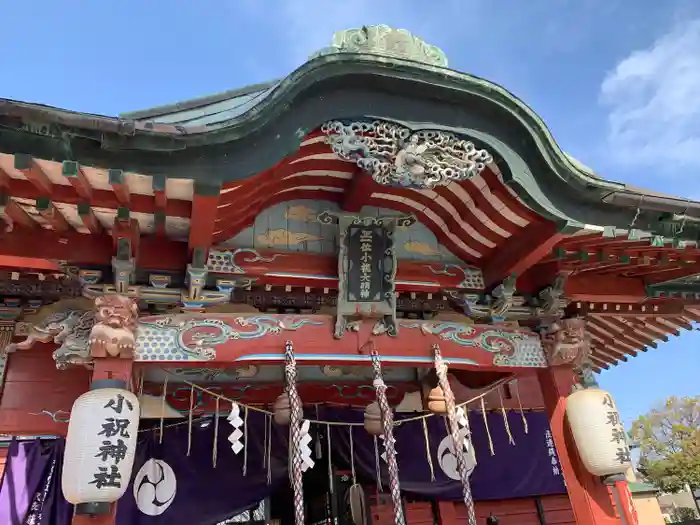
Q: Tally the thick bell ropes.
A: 3